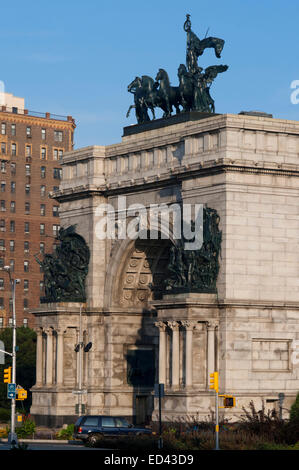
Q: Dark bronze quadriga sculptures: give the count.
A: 1